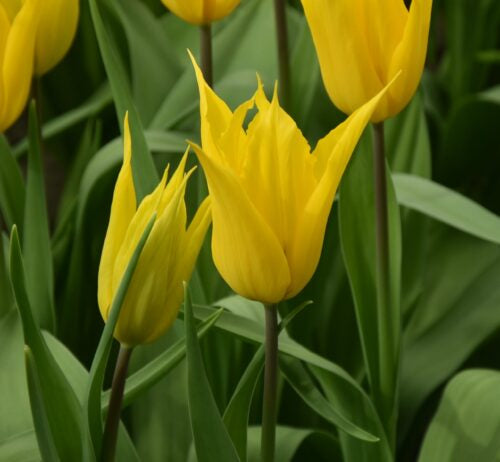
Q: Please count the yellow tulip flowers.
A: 6